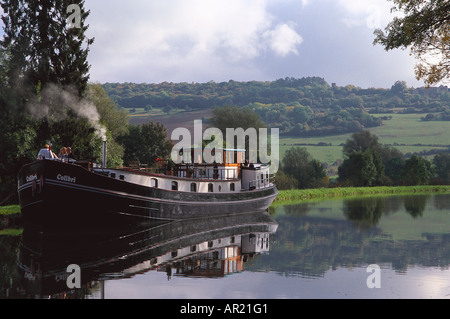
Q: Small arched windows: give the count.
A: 5